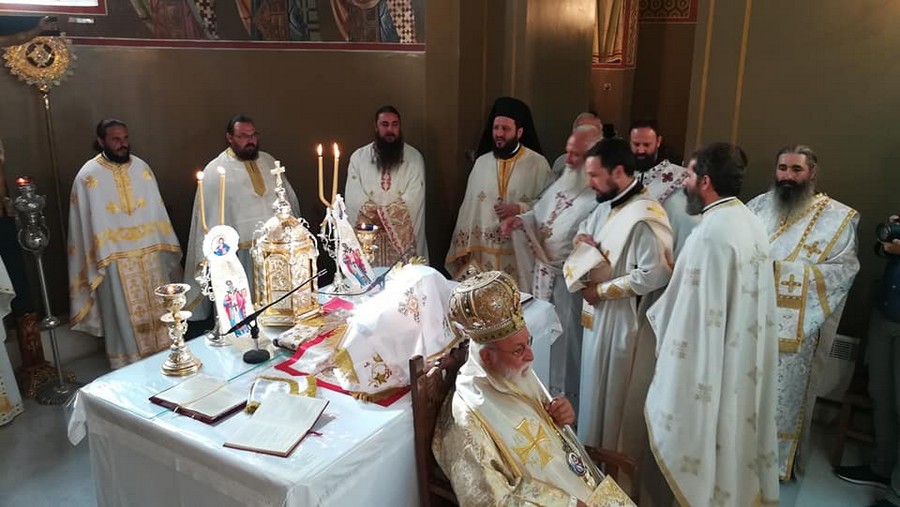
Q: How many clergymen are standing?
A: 10